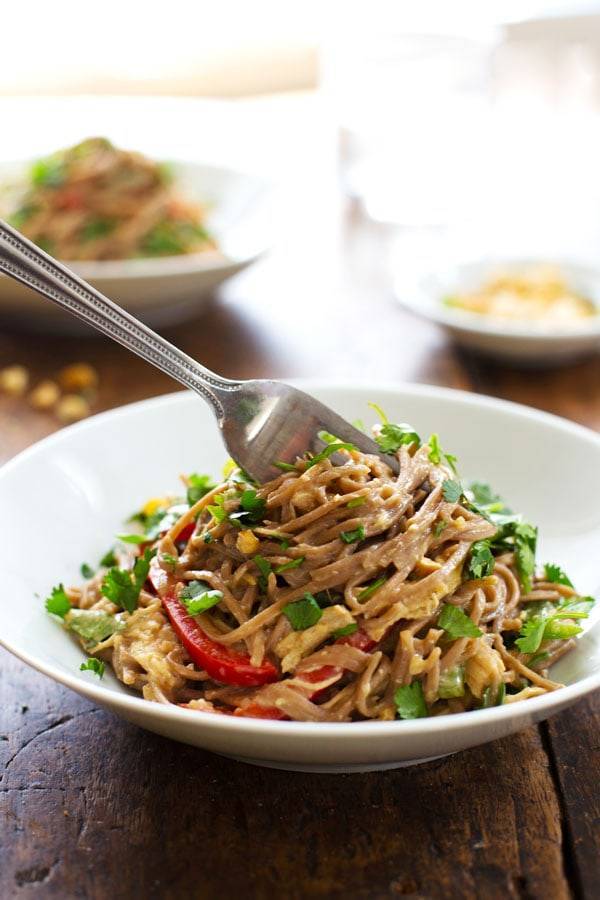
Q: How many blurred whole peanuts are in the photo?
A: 4